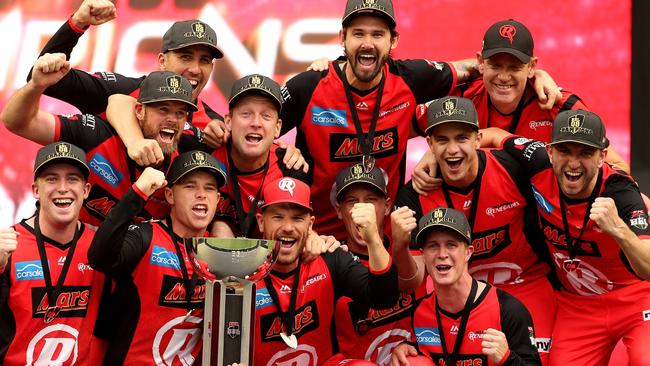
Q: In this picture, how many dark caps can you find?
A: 11